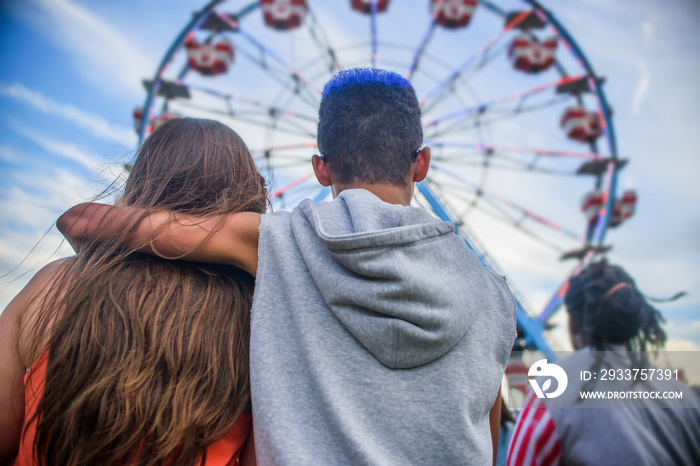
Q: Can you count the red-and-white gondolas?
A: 8